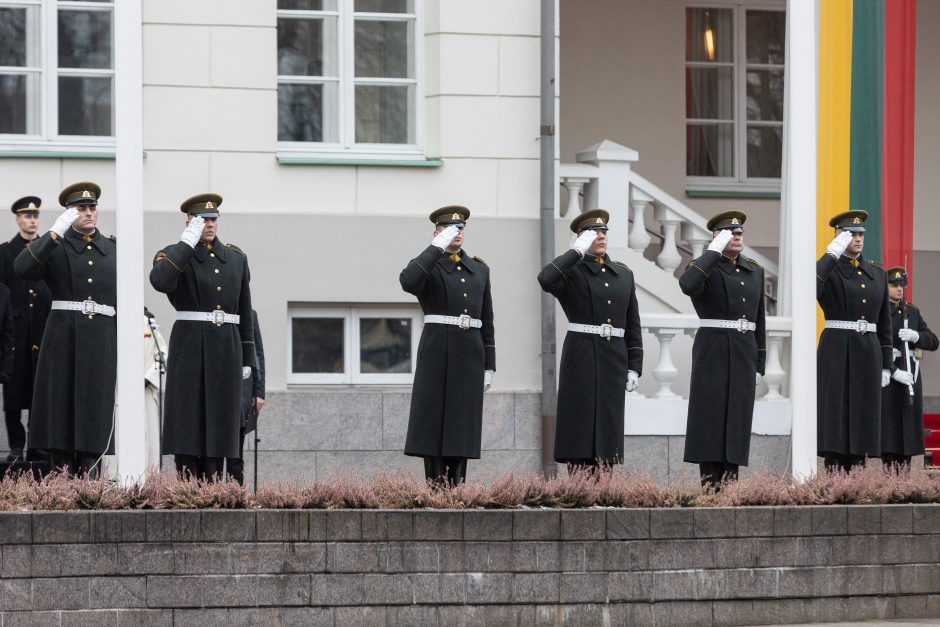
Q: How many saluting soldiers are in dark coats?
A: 6